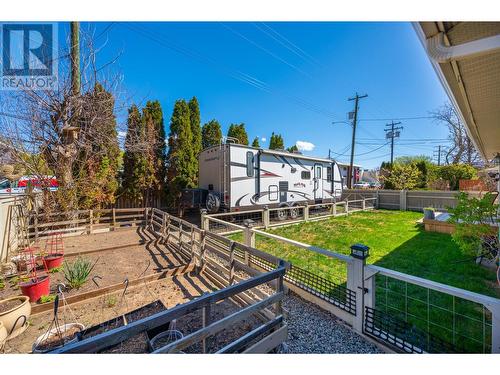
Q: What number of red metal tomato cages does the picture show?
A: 2